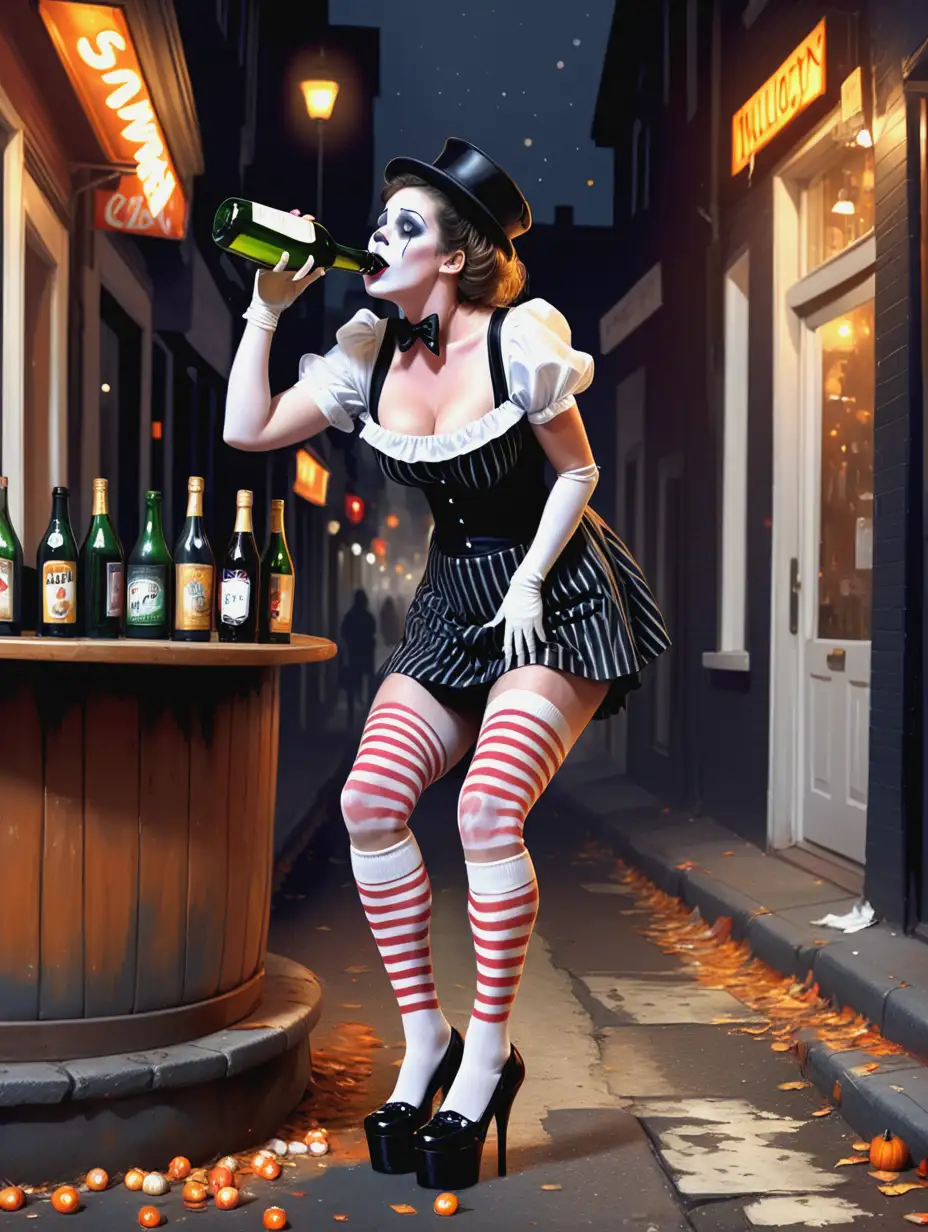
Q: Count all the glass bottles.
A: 8